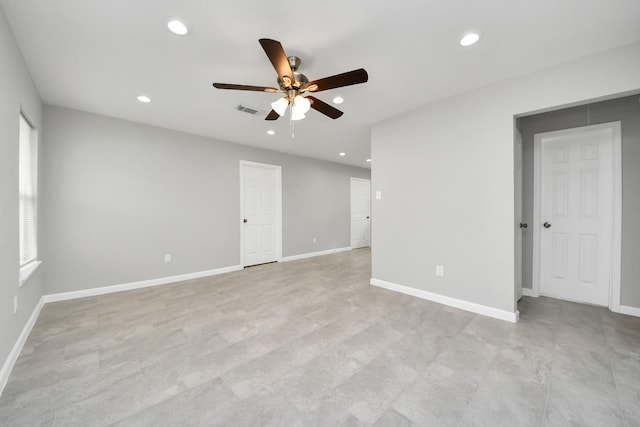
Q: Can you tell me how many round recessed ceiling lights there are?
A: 7